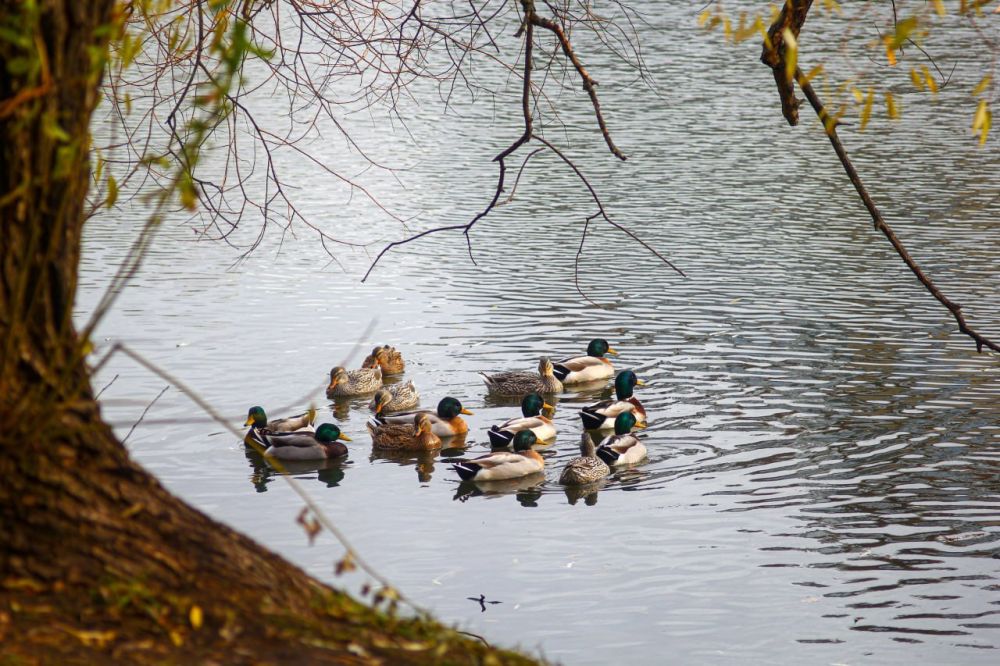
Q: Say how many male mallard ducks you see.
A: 8